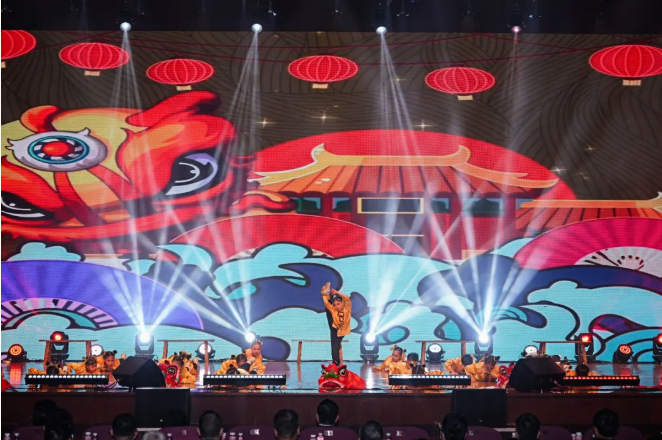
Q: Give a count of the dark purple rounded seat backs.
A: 9